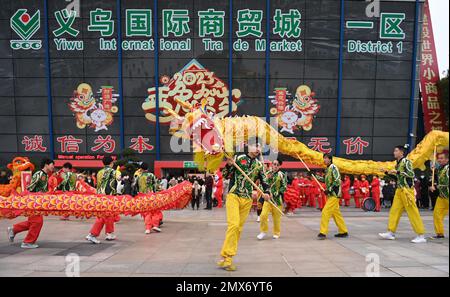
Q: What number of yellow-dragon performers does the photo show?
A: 5